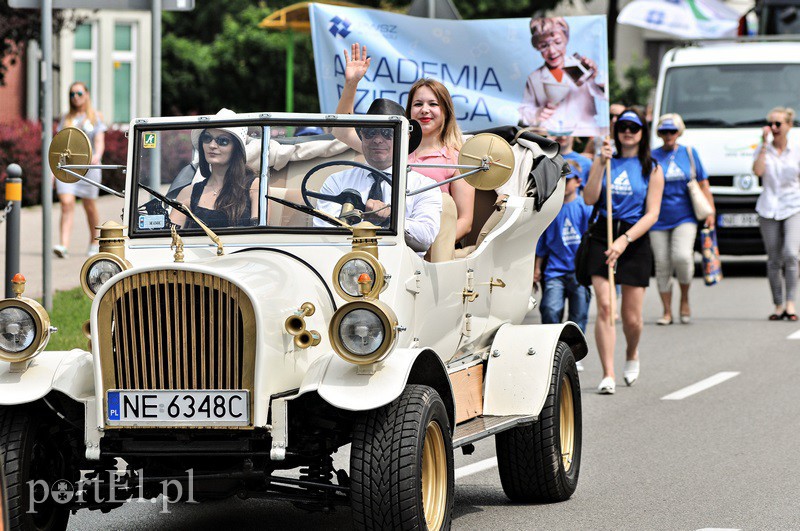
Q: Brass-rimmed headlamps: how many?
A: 4